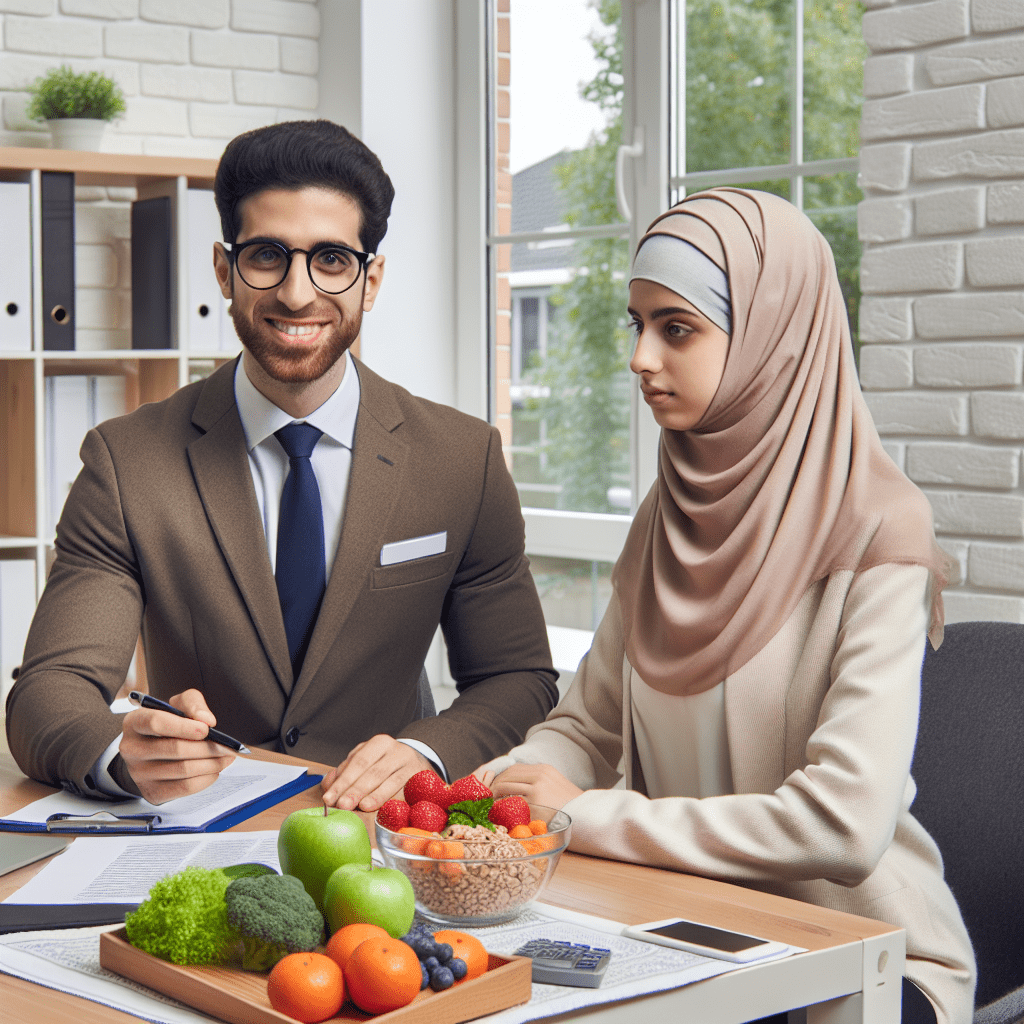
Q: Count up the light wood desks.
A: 1